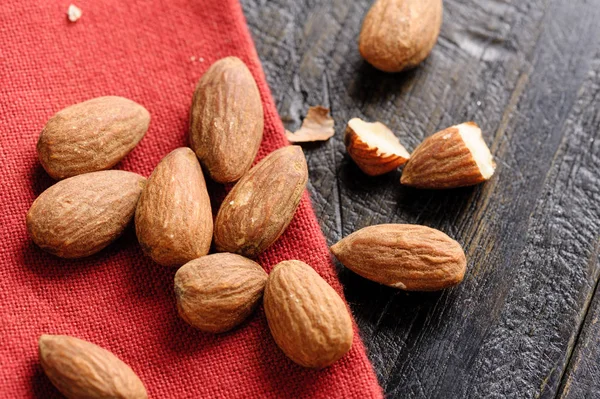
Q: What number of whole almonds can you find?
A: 10